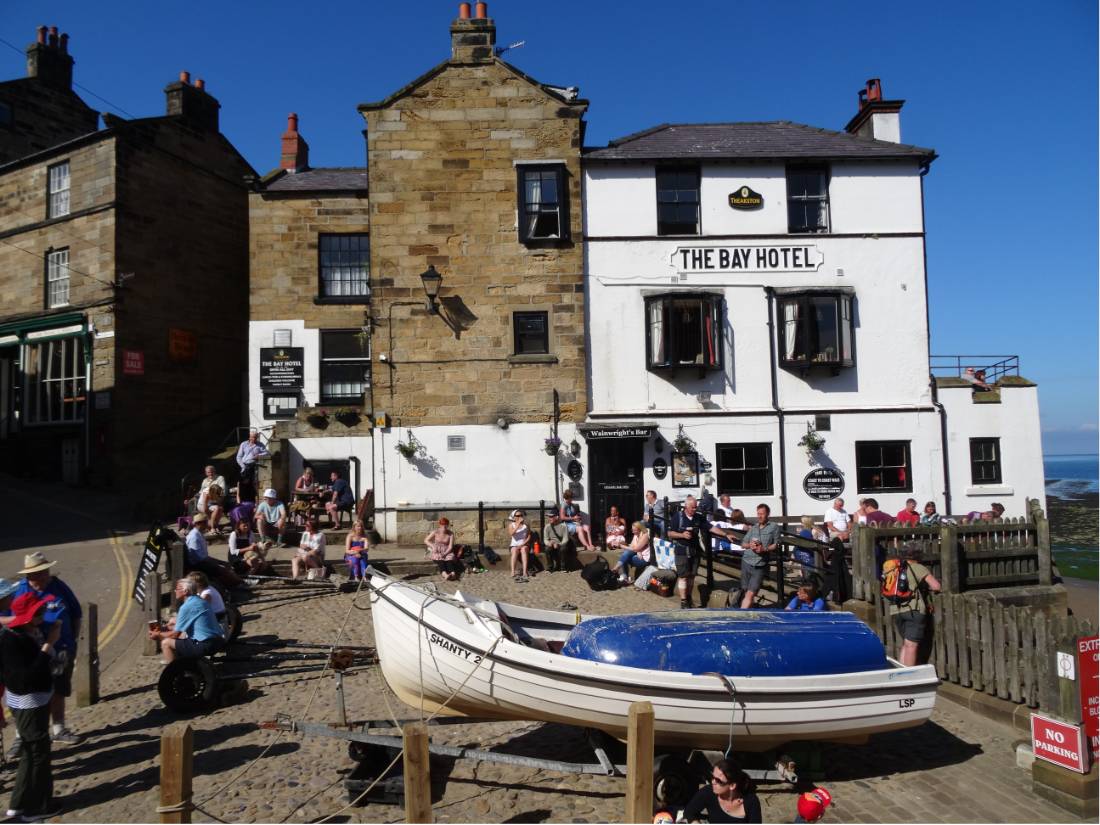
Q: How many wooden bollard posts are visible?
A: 6